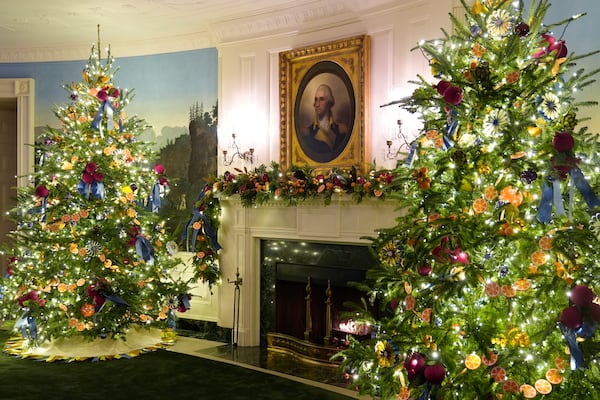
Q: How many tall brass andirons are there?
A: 2